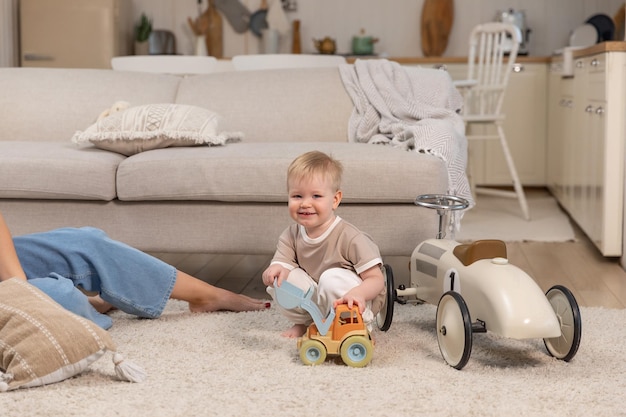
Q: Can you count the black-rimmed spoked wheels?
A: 3